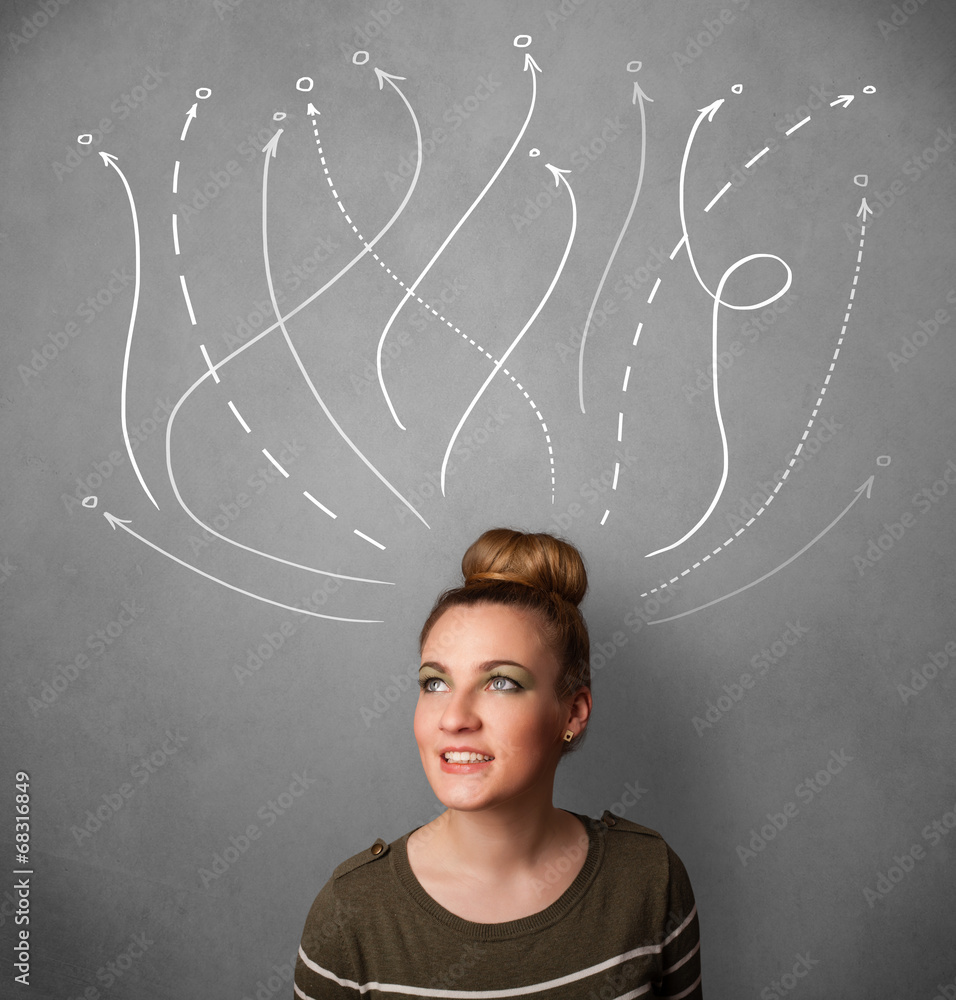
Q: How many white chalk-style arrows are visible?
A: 13